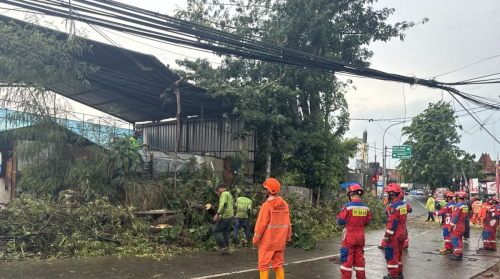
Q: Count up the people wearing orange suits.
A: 3